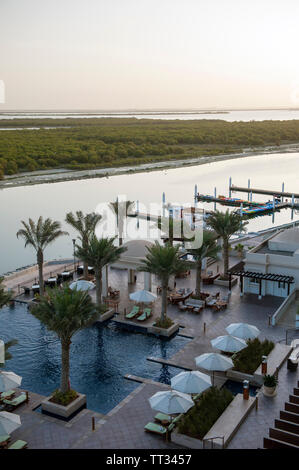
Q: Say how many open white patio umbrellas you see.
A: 9